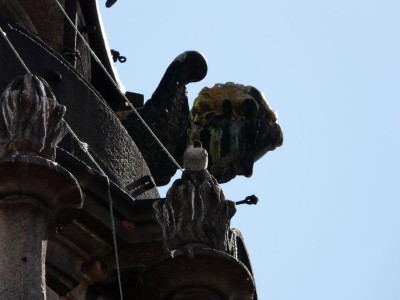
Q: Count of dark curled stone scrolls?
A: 1